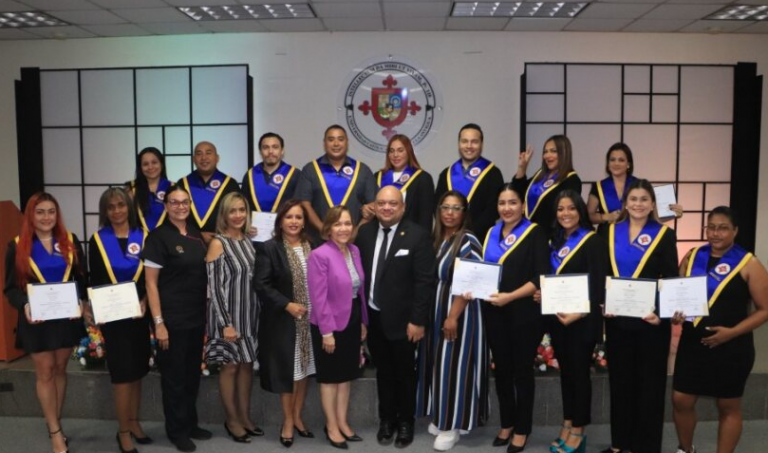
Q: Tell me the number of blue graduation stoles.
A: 14